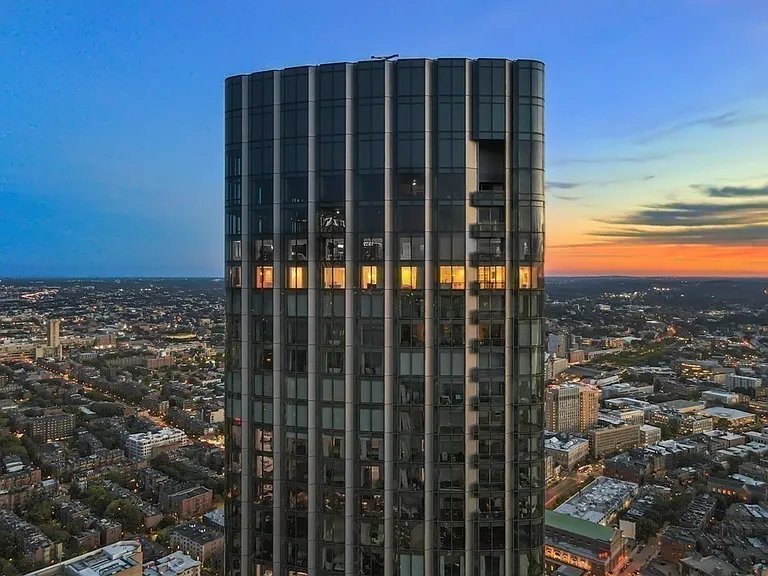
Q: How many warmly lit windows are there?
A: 8